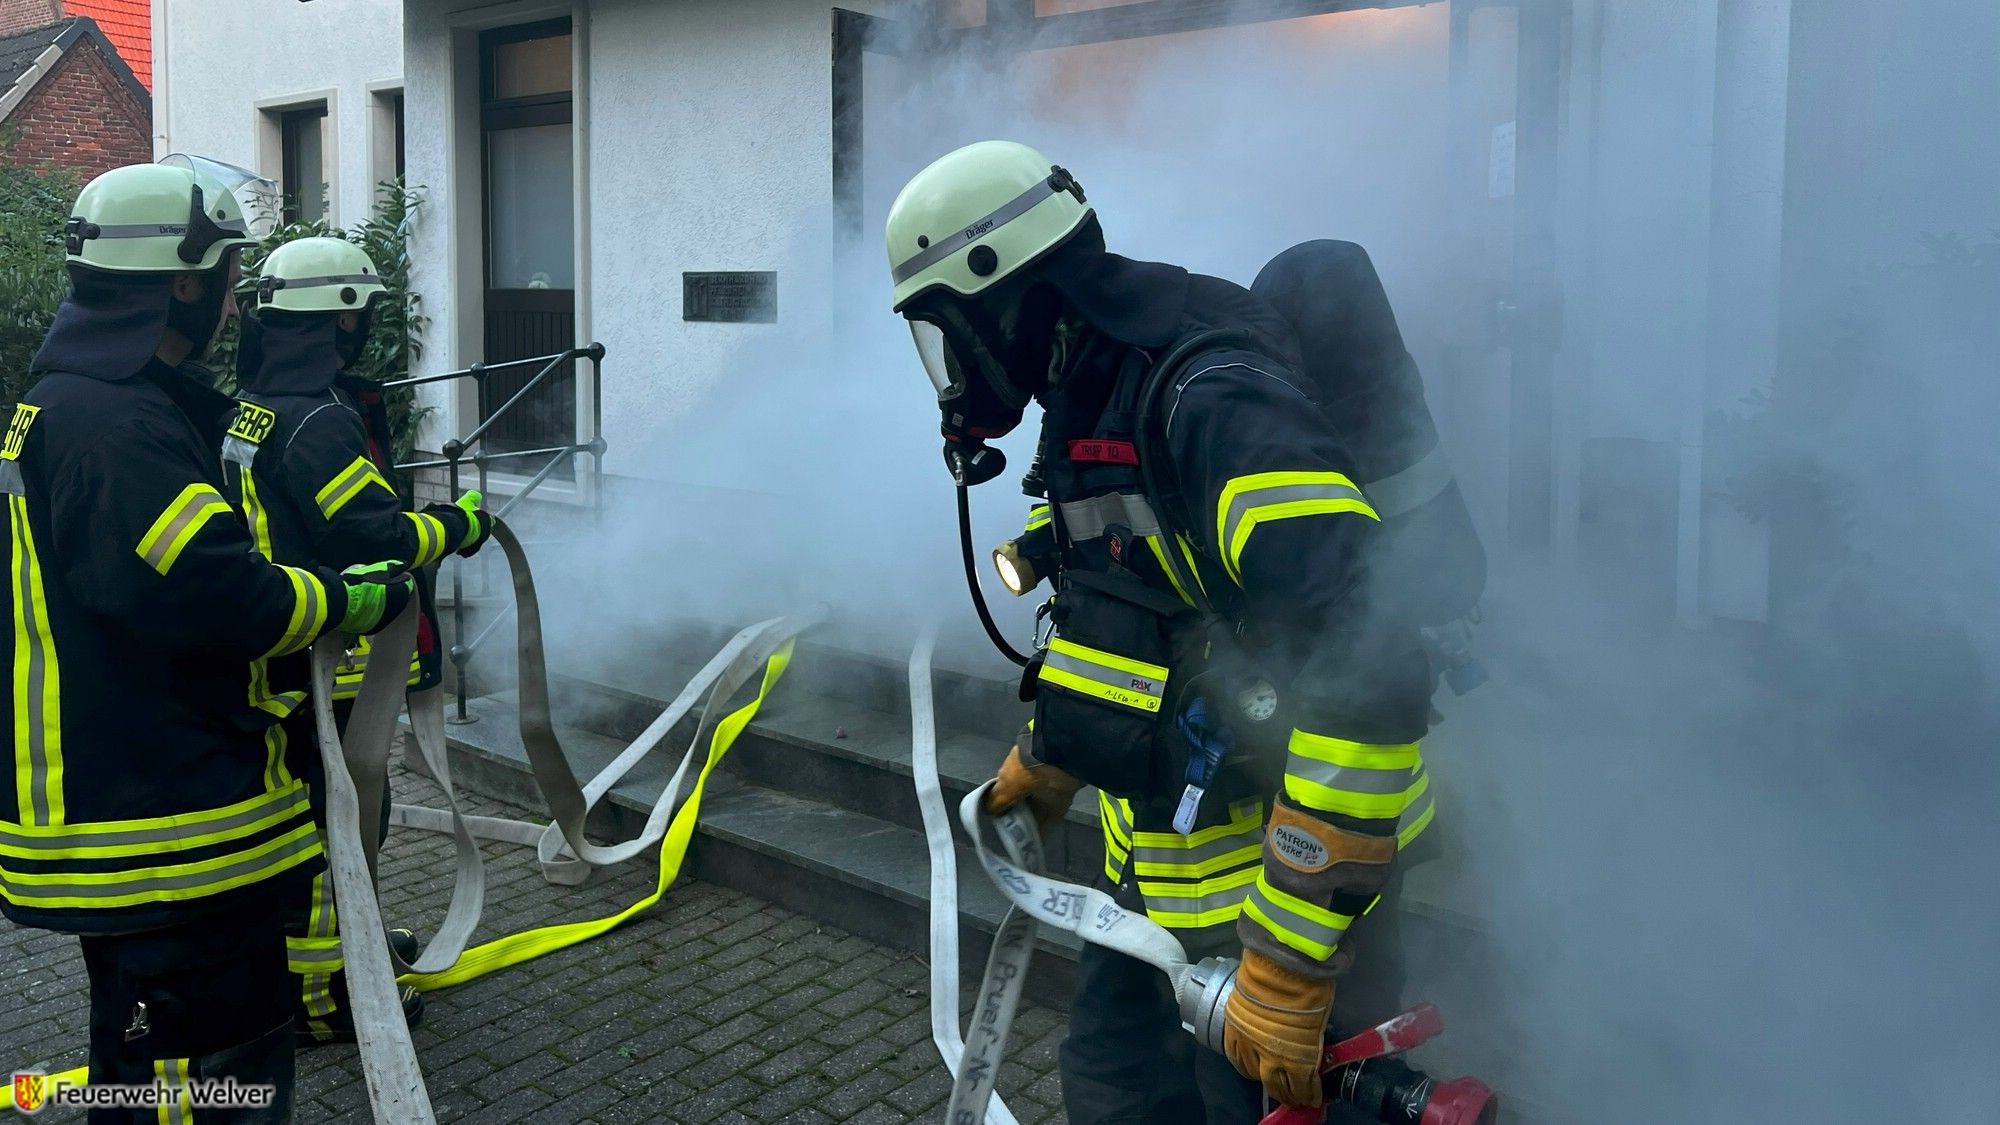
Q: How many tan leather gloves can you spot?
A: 2